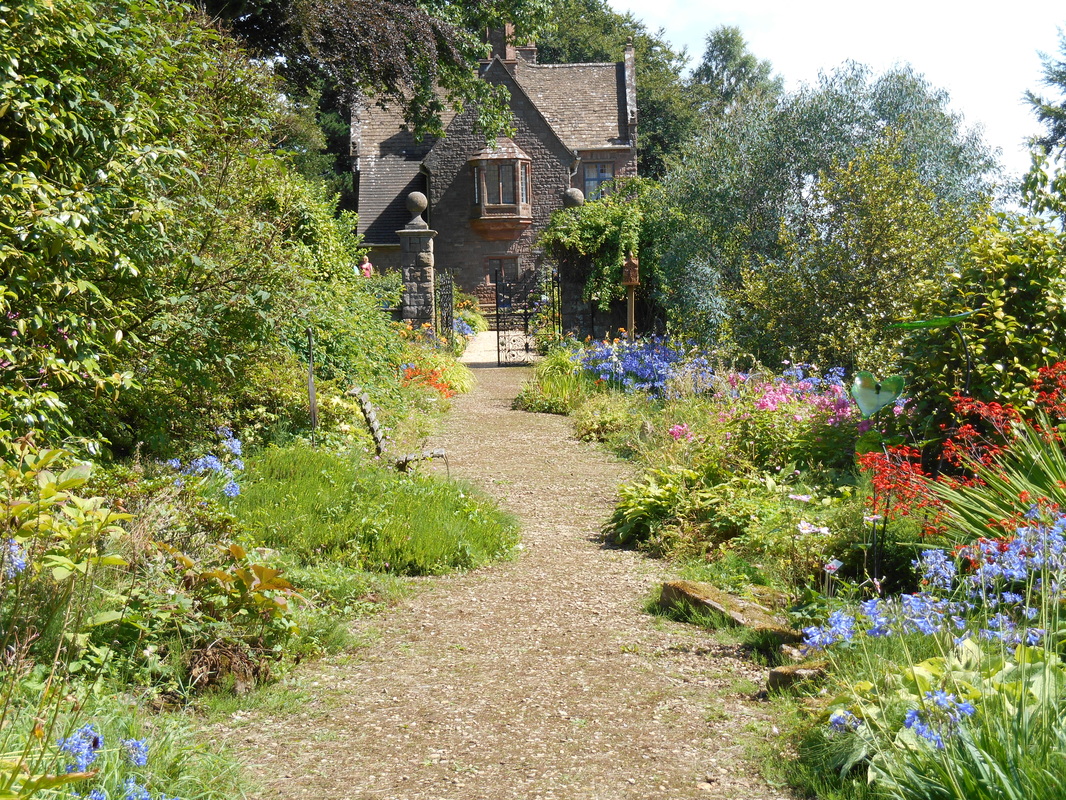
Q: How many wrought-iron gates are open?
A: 1